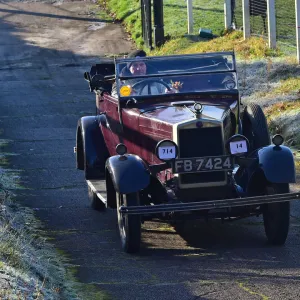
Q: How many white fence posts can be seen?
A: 5